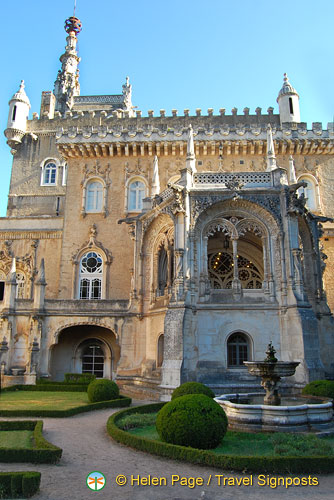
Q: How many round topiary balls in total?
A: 4